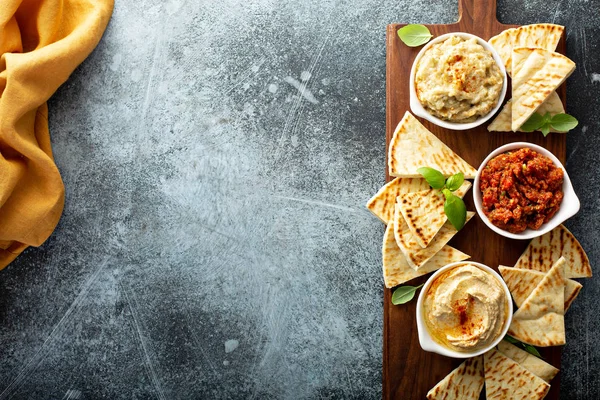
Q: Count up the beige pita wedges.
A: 14